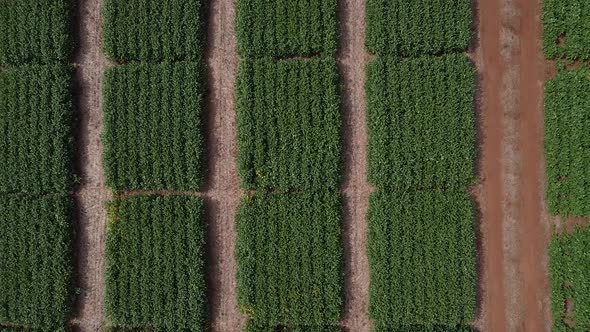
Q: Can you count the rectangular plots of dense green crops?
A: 15